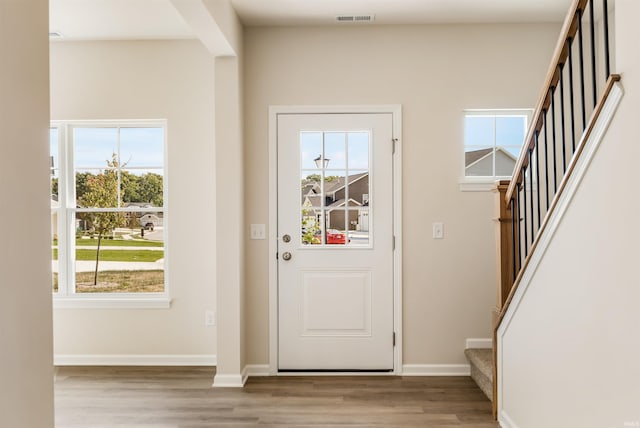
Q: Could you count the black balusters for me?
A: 12